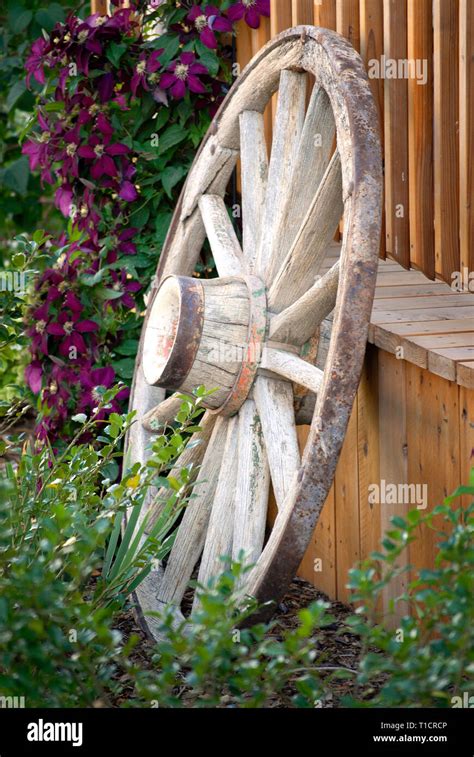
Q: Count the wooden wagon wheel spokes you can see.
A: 13